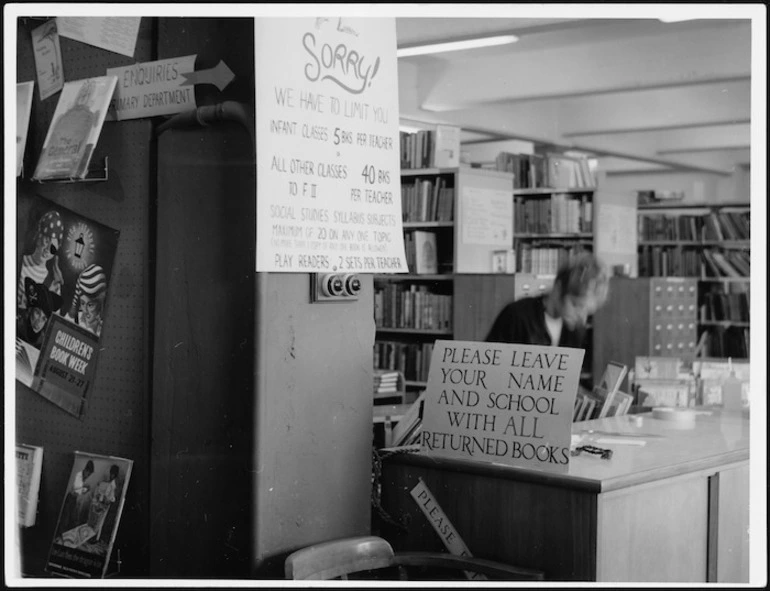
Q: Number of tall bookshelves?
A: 3